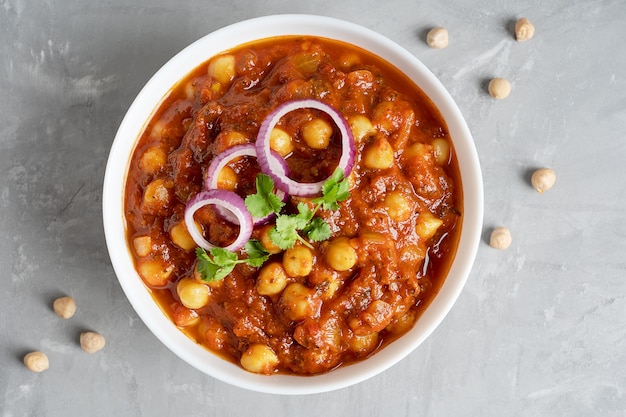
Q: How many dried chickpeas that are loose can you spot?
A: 8